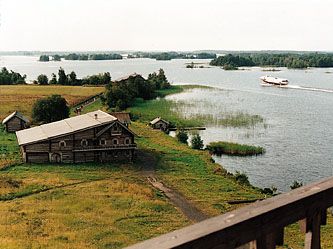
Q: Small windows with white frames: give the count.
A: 5